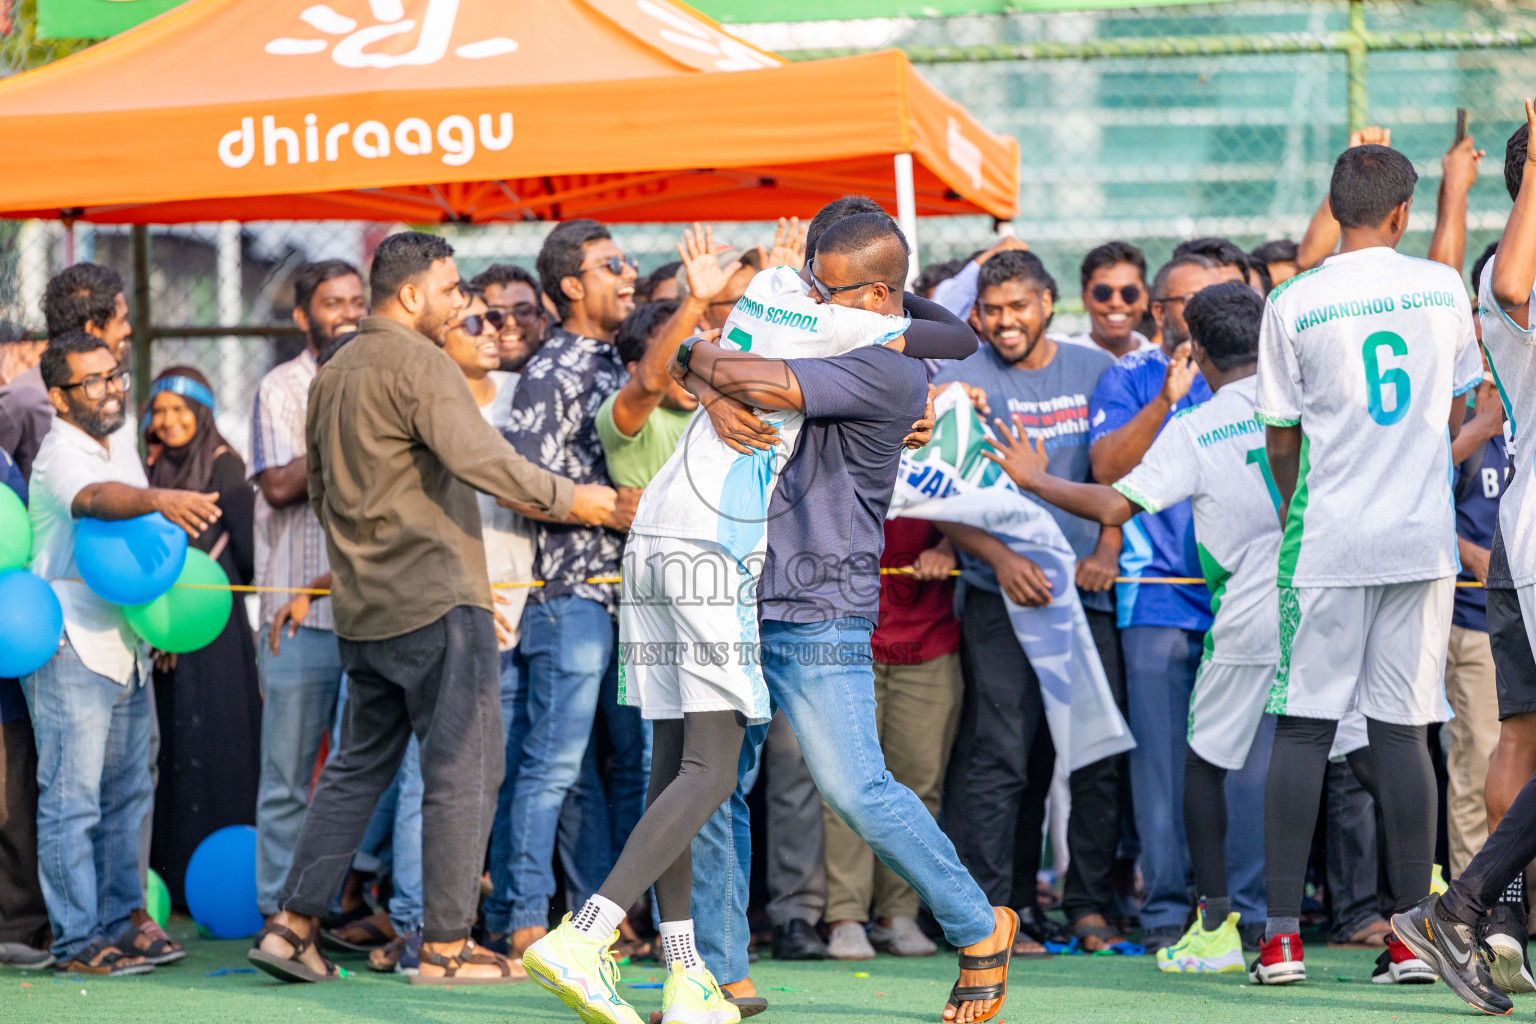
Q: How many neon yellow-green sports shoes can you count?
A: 4